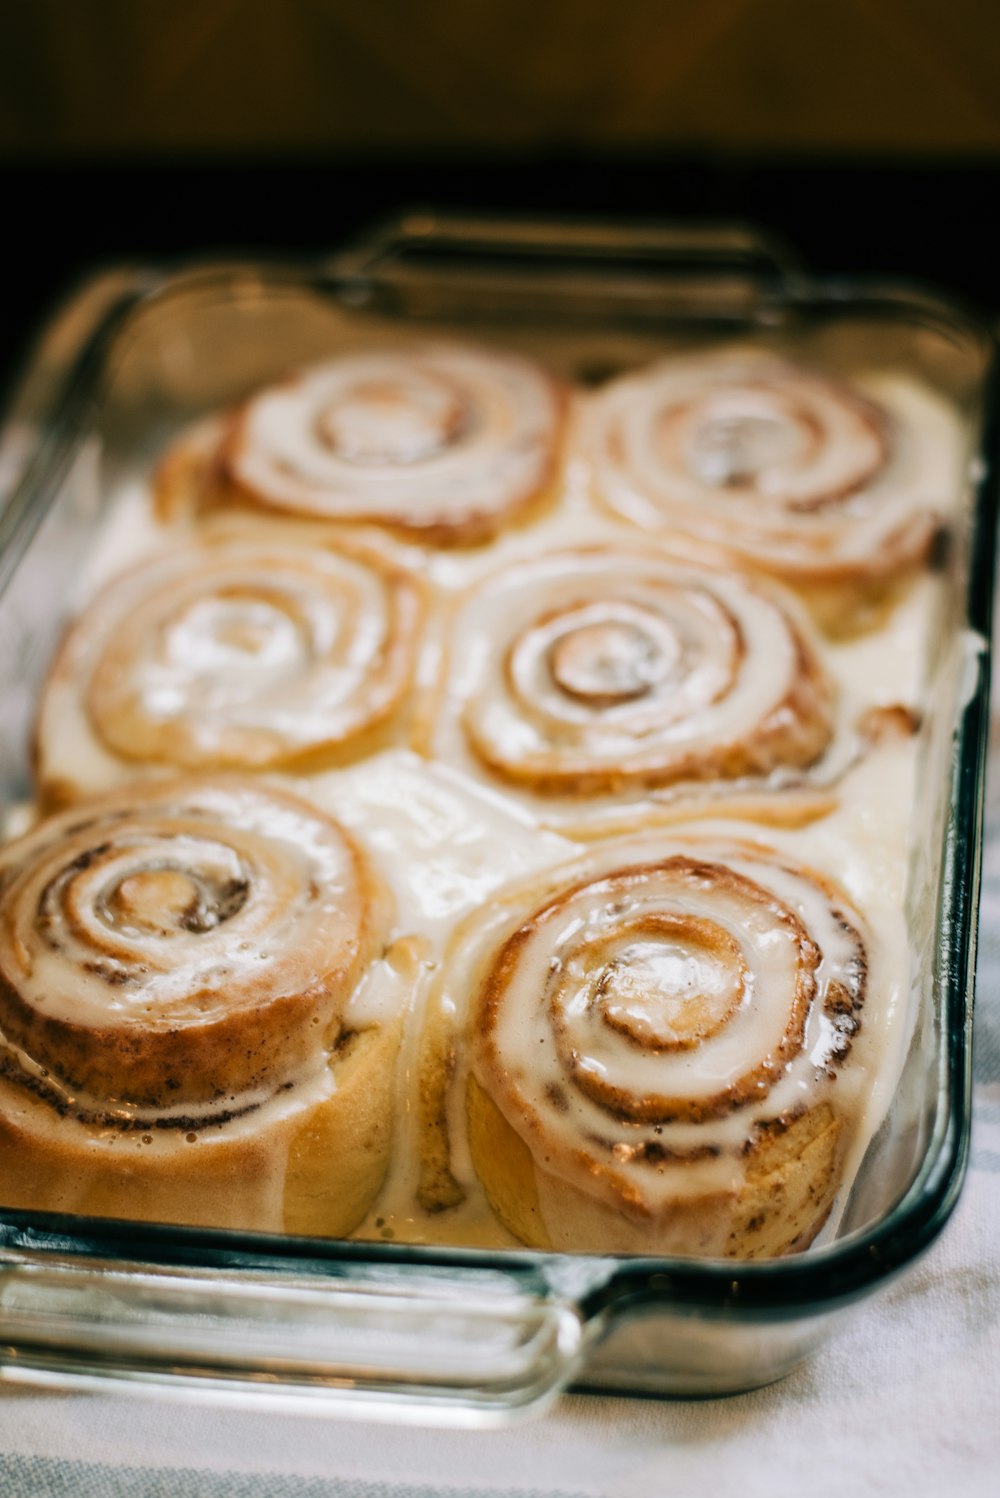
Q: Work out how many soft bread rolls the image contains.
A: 6